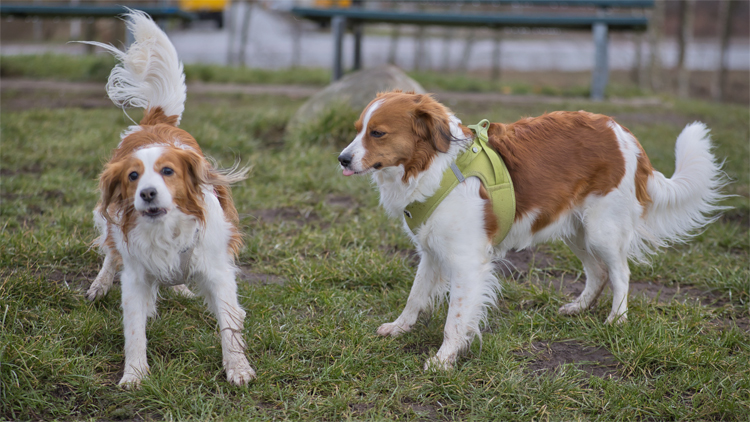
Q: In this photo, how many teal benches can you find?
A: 2